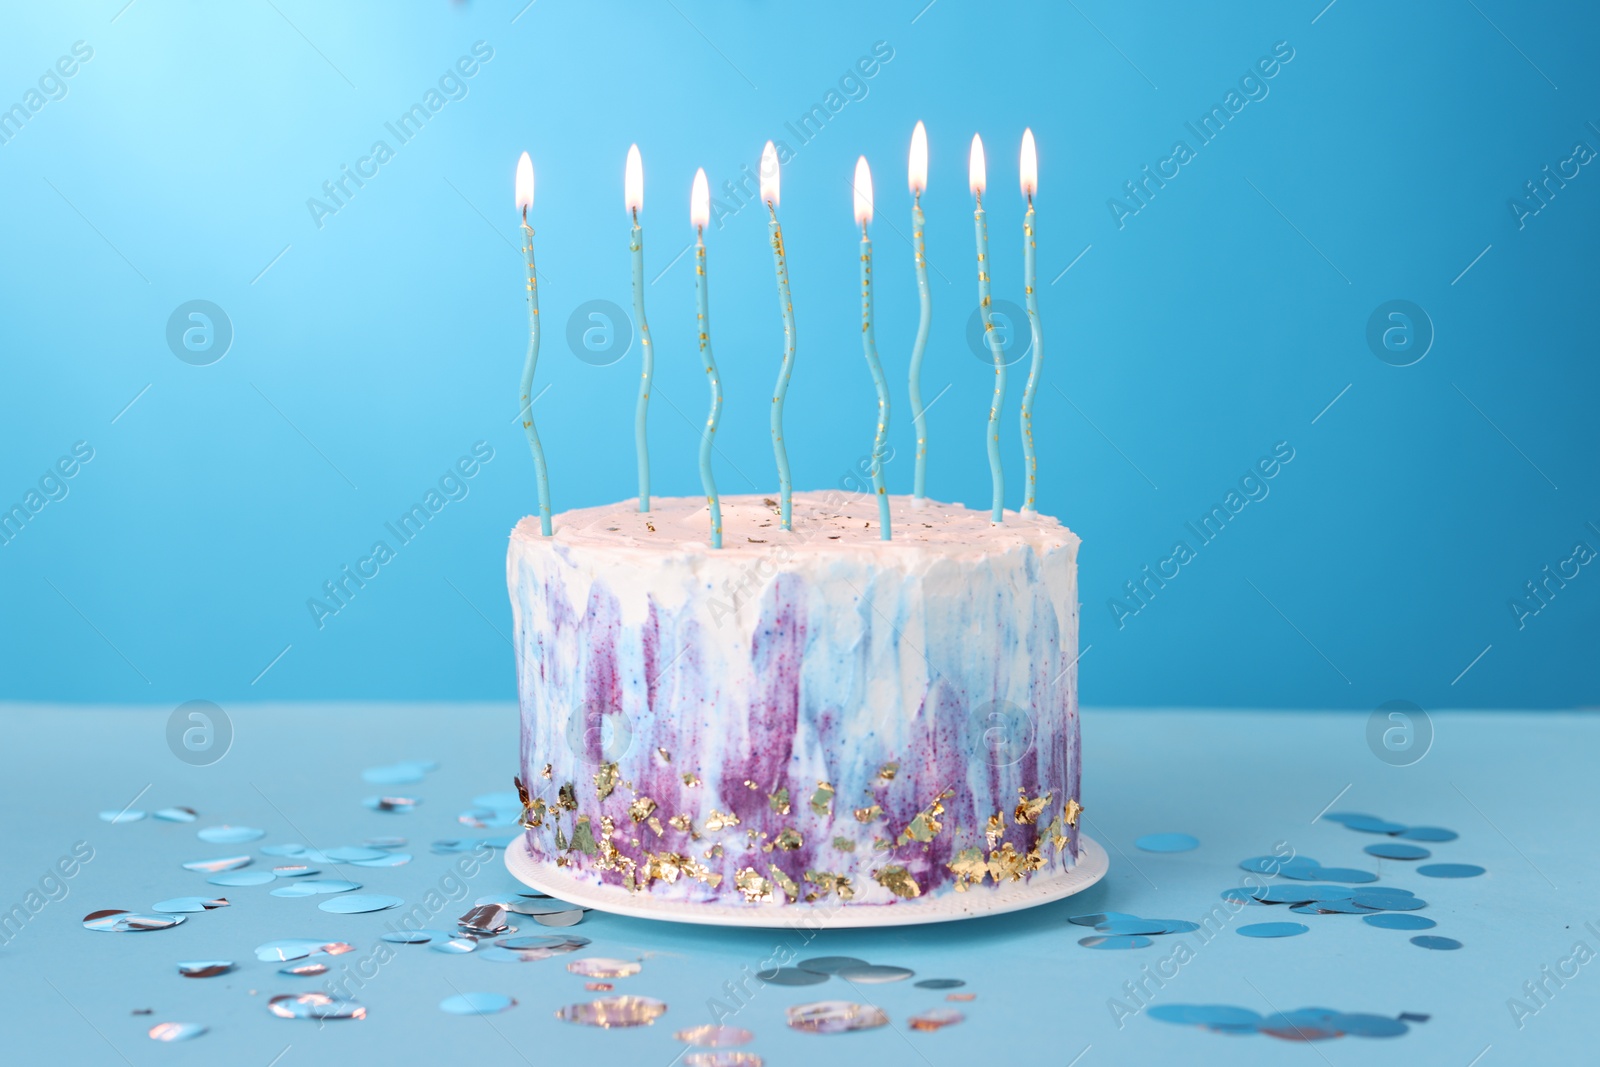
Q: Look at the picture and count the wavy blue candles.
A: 8